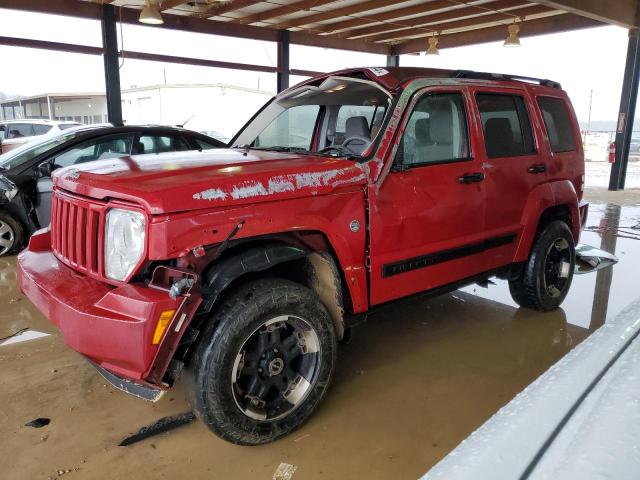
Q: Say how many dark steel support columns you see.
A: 4